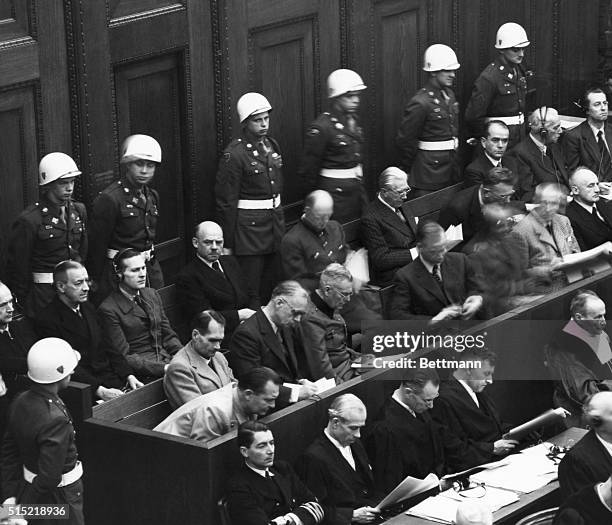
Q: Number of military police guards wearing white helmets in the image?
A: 7